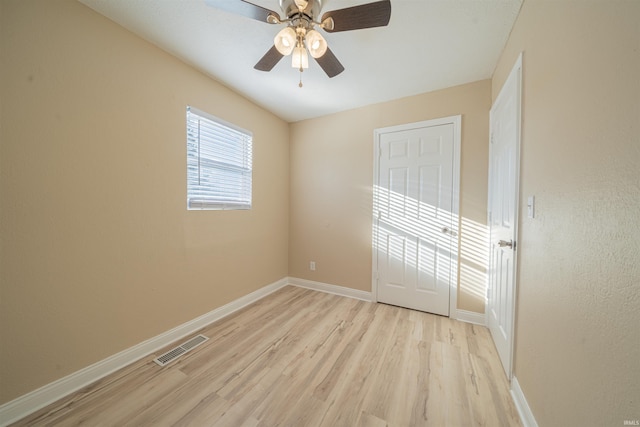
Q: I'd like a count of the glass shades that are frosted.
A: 3